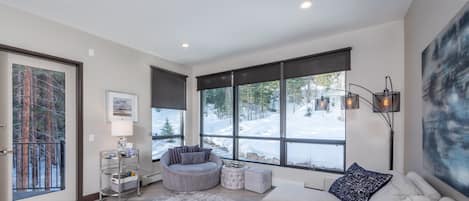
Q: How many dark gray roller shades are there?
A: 4